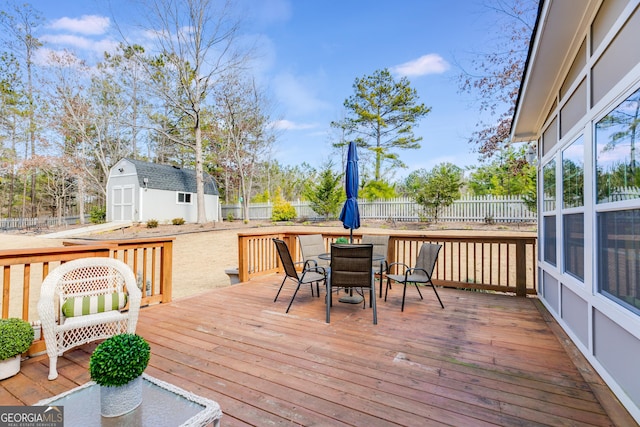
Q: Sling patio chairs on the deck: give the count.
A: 5